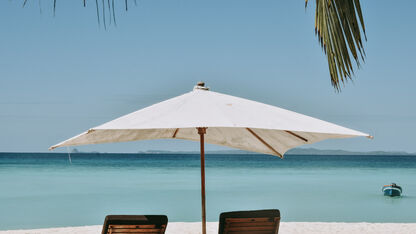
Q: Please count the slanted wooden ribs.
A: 3